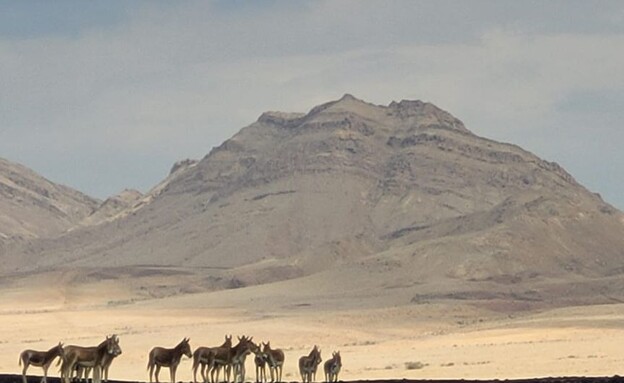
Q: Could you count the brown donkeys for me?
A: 11